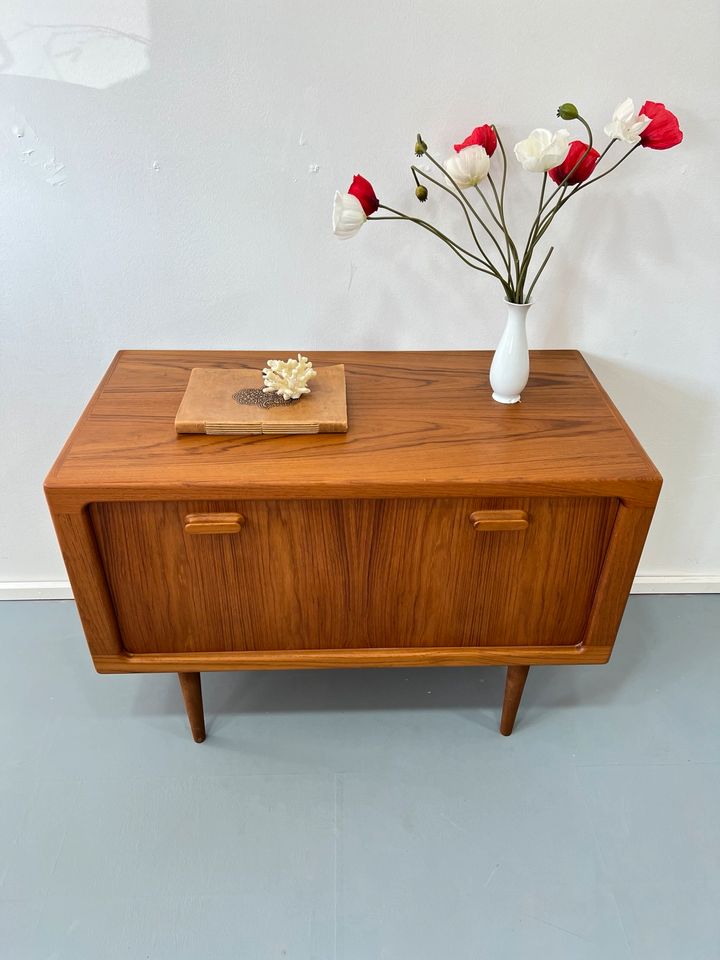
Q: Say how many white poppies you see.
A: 4